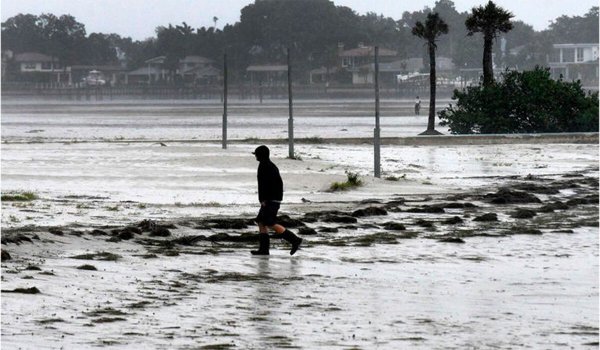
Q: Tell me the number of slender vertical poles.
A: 3